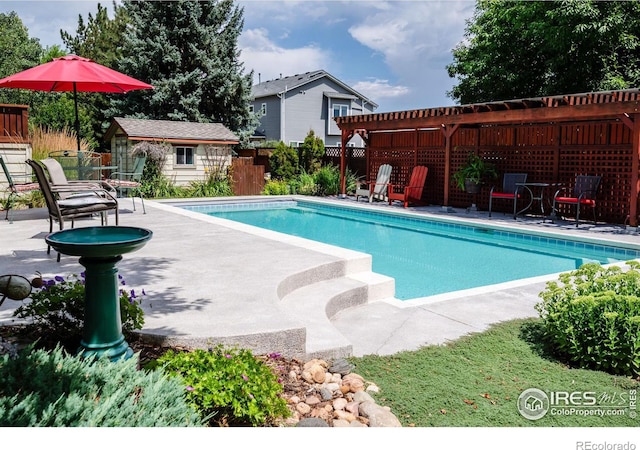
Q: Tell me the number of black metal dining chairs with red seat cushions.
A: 2